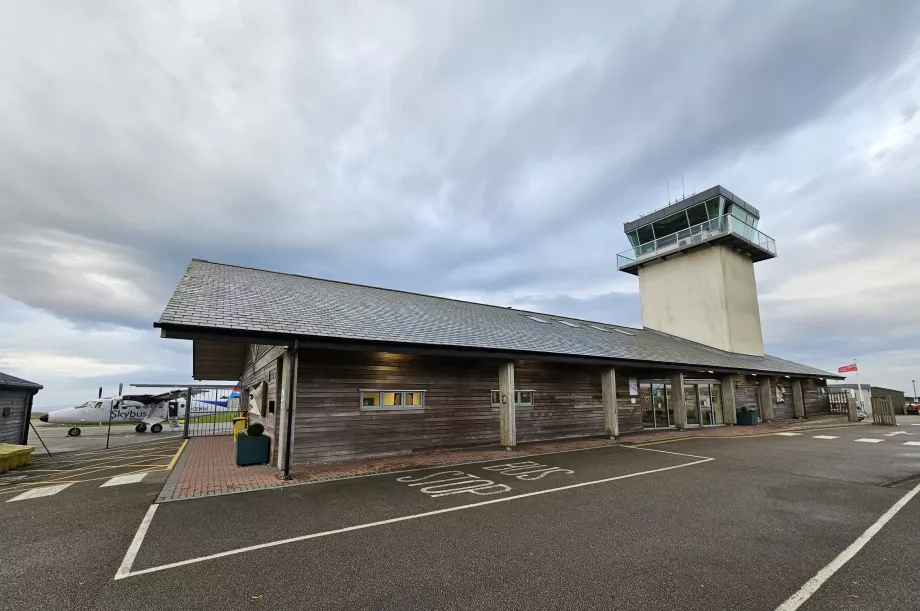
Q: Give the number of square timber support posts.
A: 7